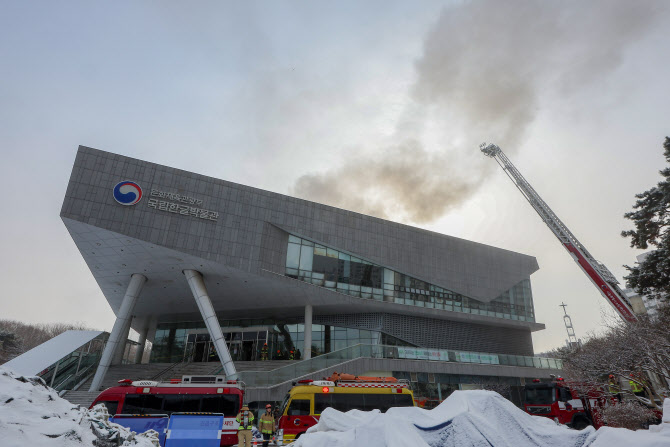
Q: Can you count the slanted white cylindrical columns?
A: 2